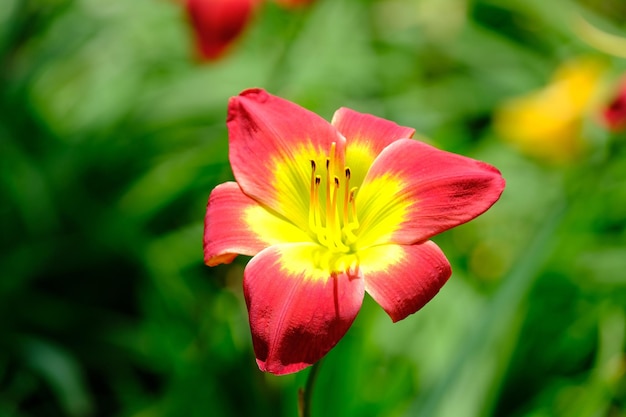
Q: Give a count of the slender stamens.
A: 6